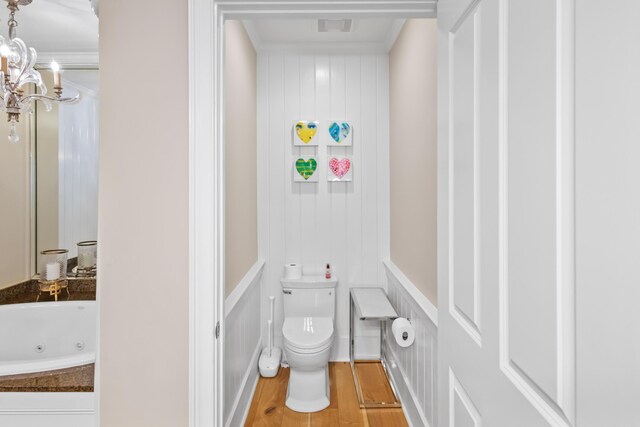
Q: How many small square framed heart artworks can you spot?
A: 4